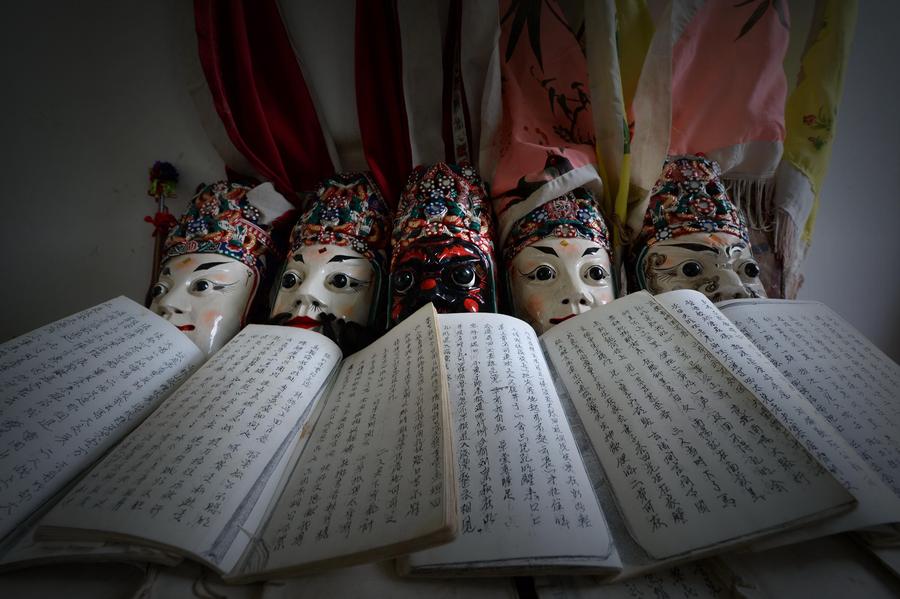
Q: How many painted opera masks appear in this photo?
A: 5